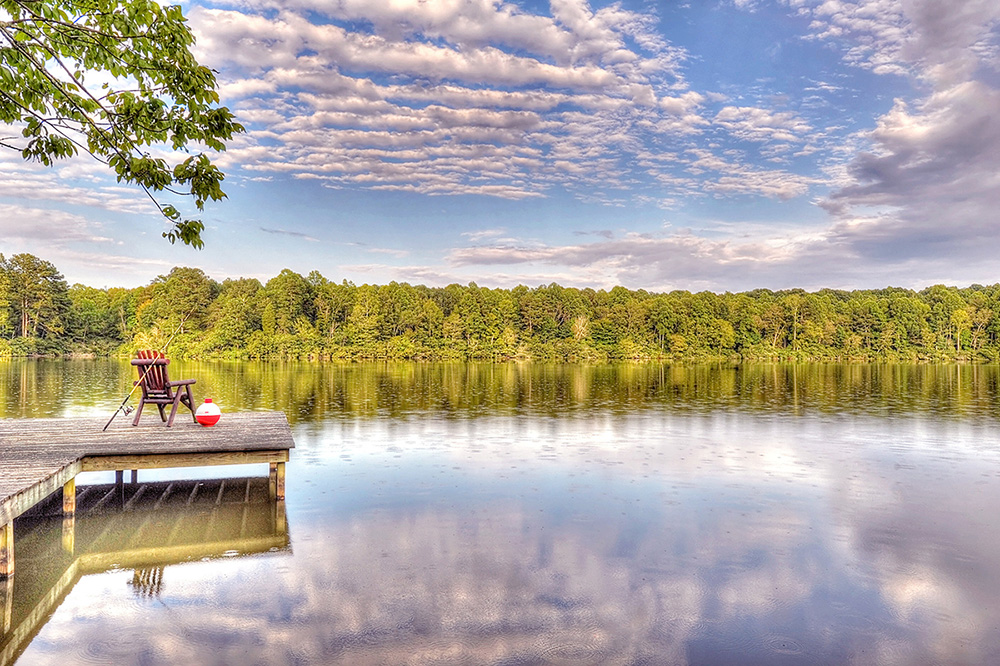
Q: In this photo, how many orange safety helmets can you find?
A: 0